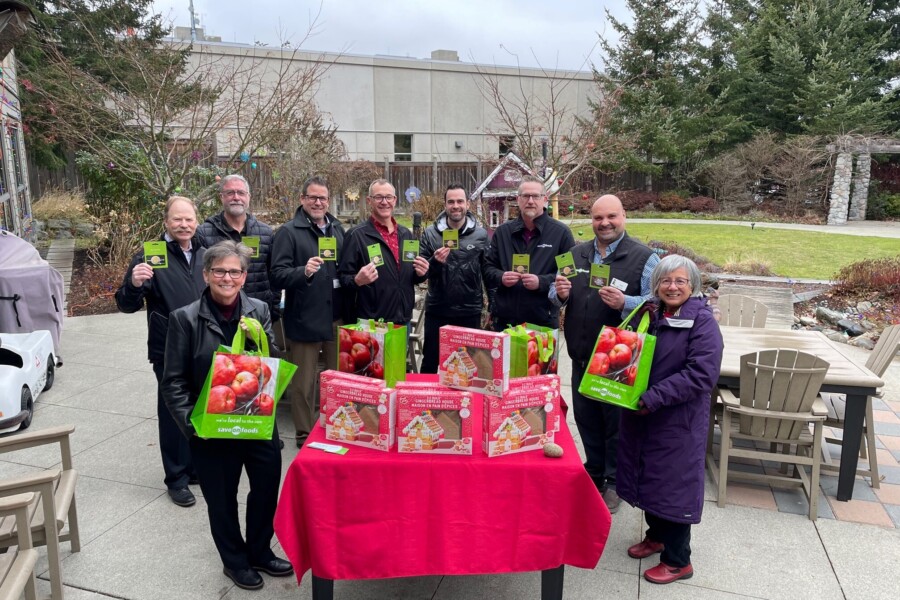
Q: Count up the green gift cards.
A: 9